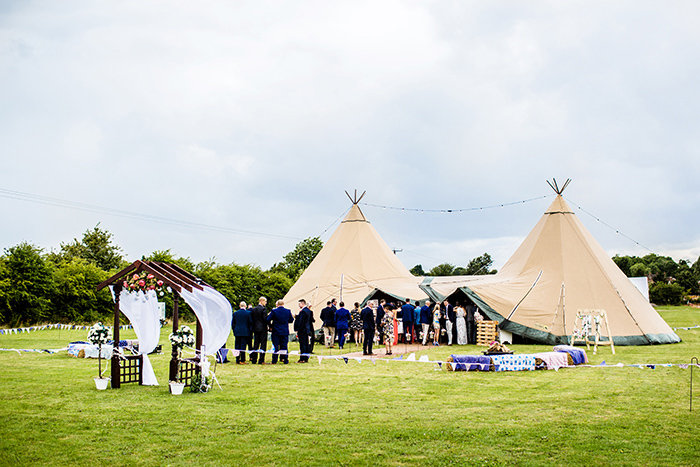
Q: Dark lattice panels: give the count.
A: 2